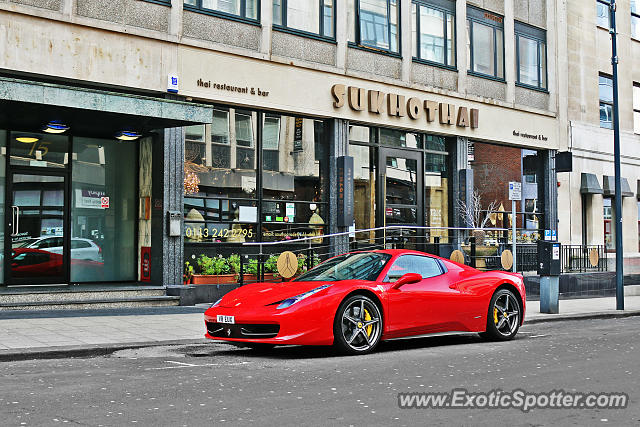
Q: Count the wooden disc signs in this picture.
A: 4